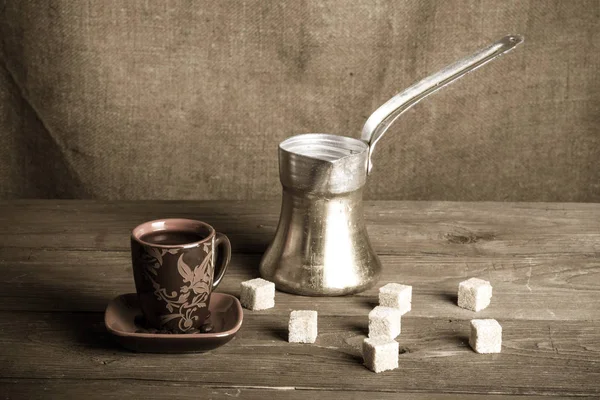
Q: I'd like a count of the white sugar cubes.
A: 7